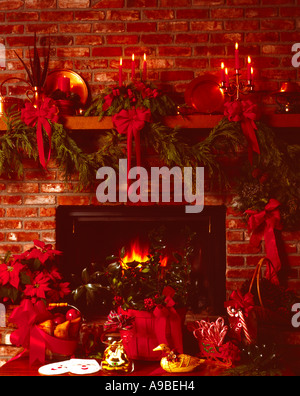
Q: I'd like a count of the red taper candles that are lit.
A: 8